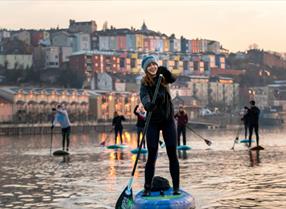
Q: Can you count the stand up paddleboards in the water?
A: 7